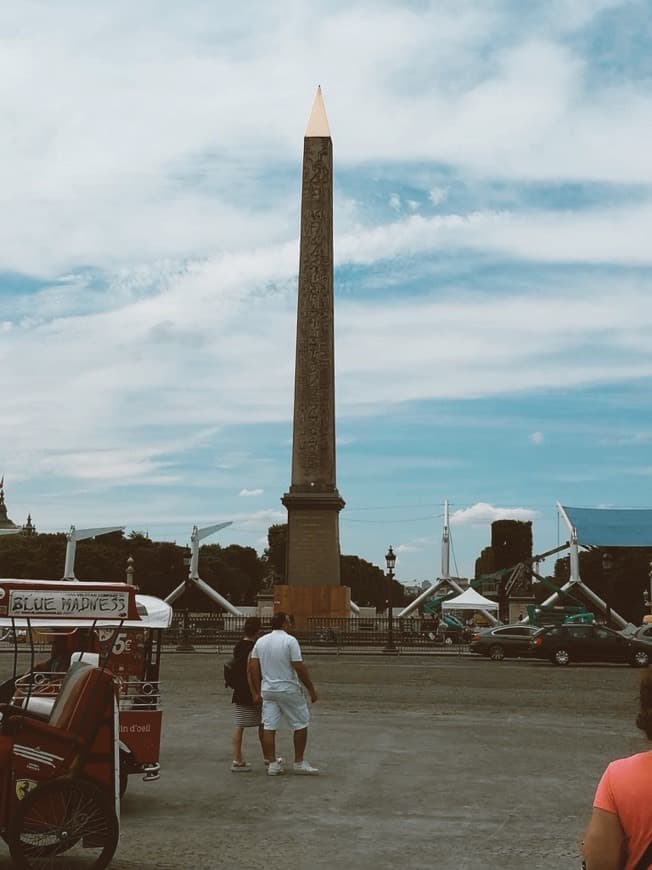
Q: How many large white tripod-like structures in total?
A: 4